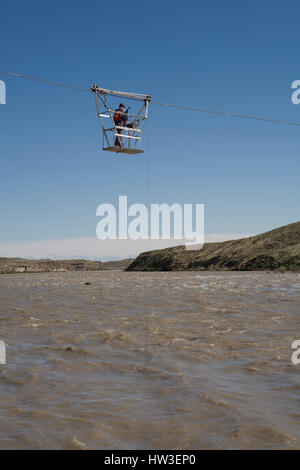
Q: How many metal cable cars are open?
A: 1